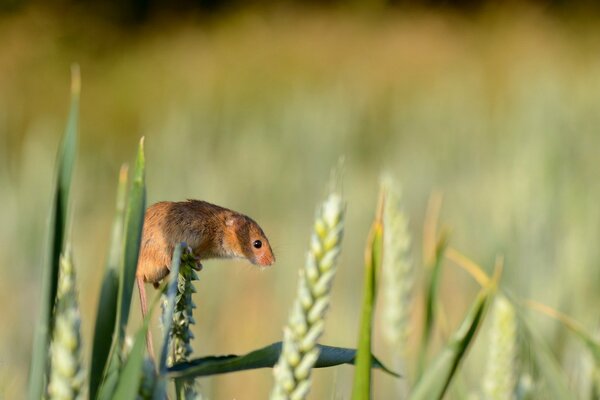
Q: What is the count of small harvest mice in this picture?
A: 1